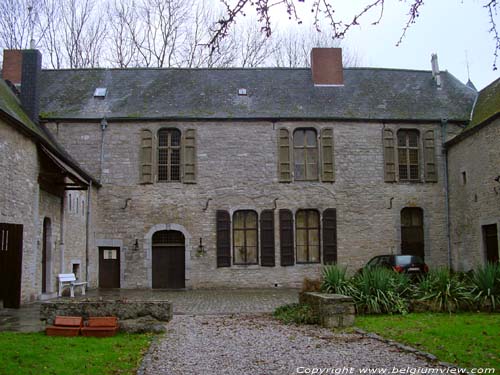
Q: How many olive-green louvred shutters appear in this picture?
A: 6